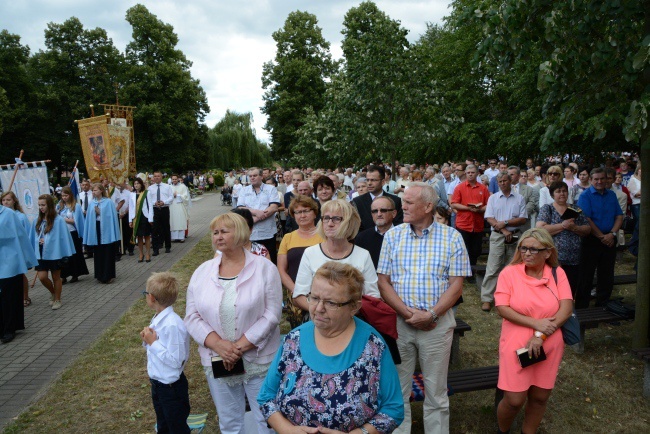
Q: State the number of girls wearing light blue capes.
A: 5